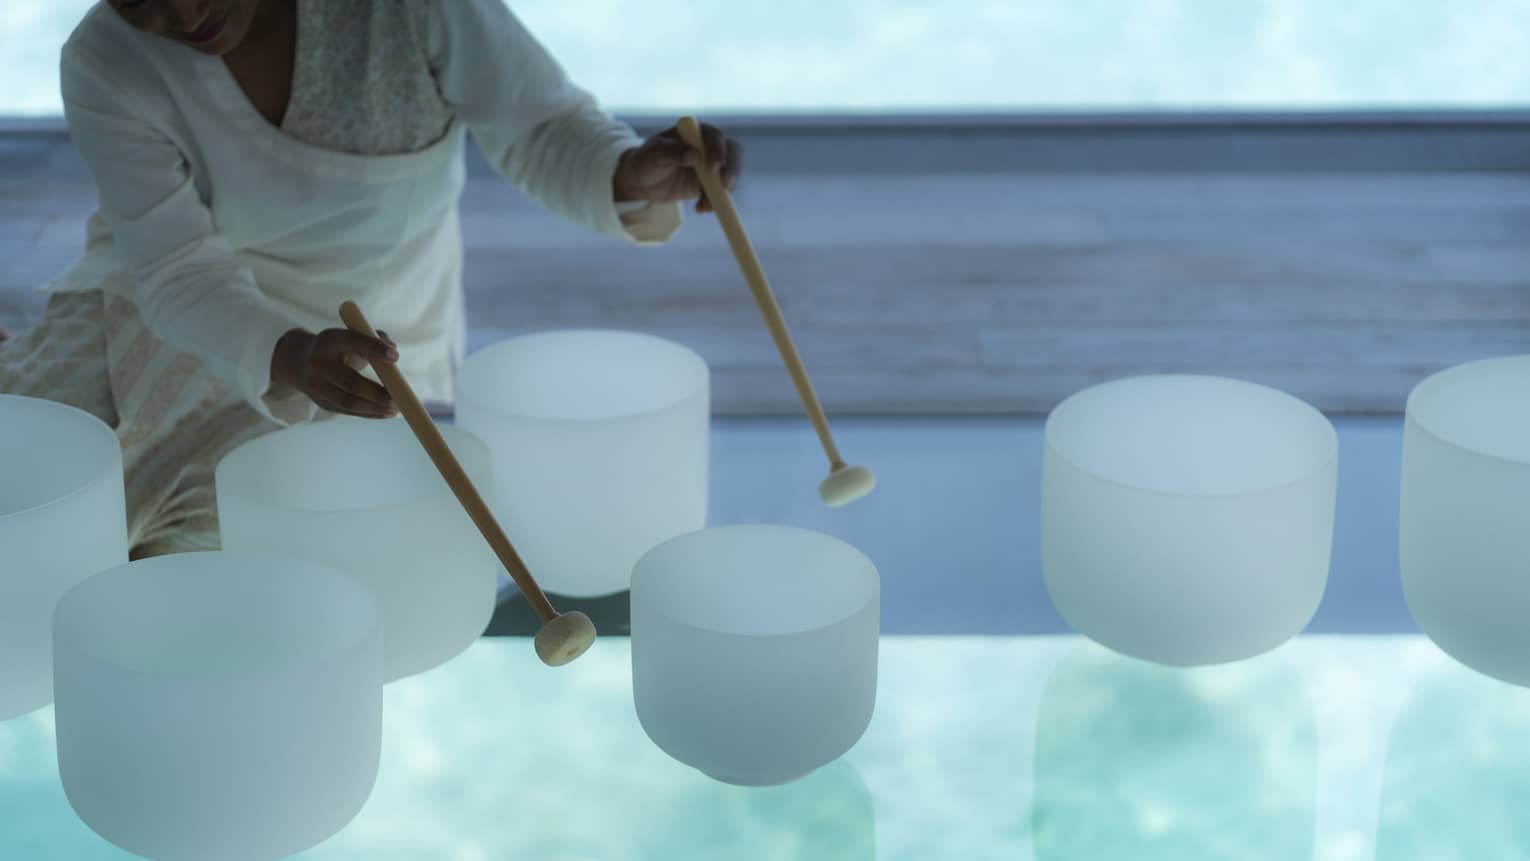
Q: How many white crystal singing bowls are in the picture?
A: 7